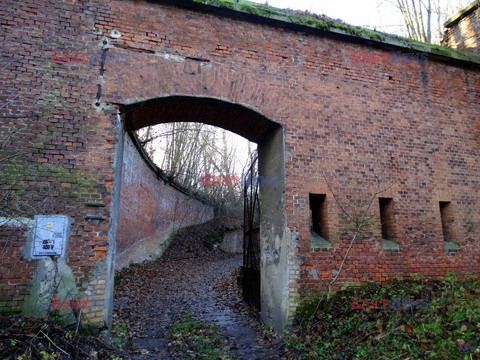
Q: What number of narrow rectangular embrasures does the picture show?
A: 3